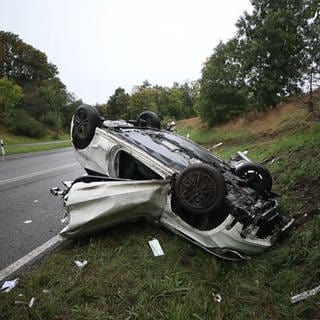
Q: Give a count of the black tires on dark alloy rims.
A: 4